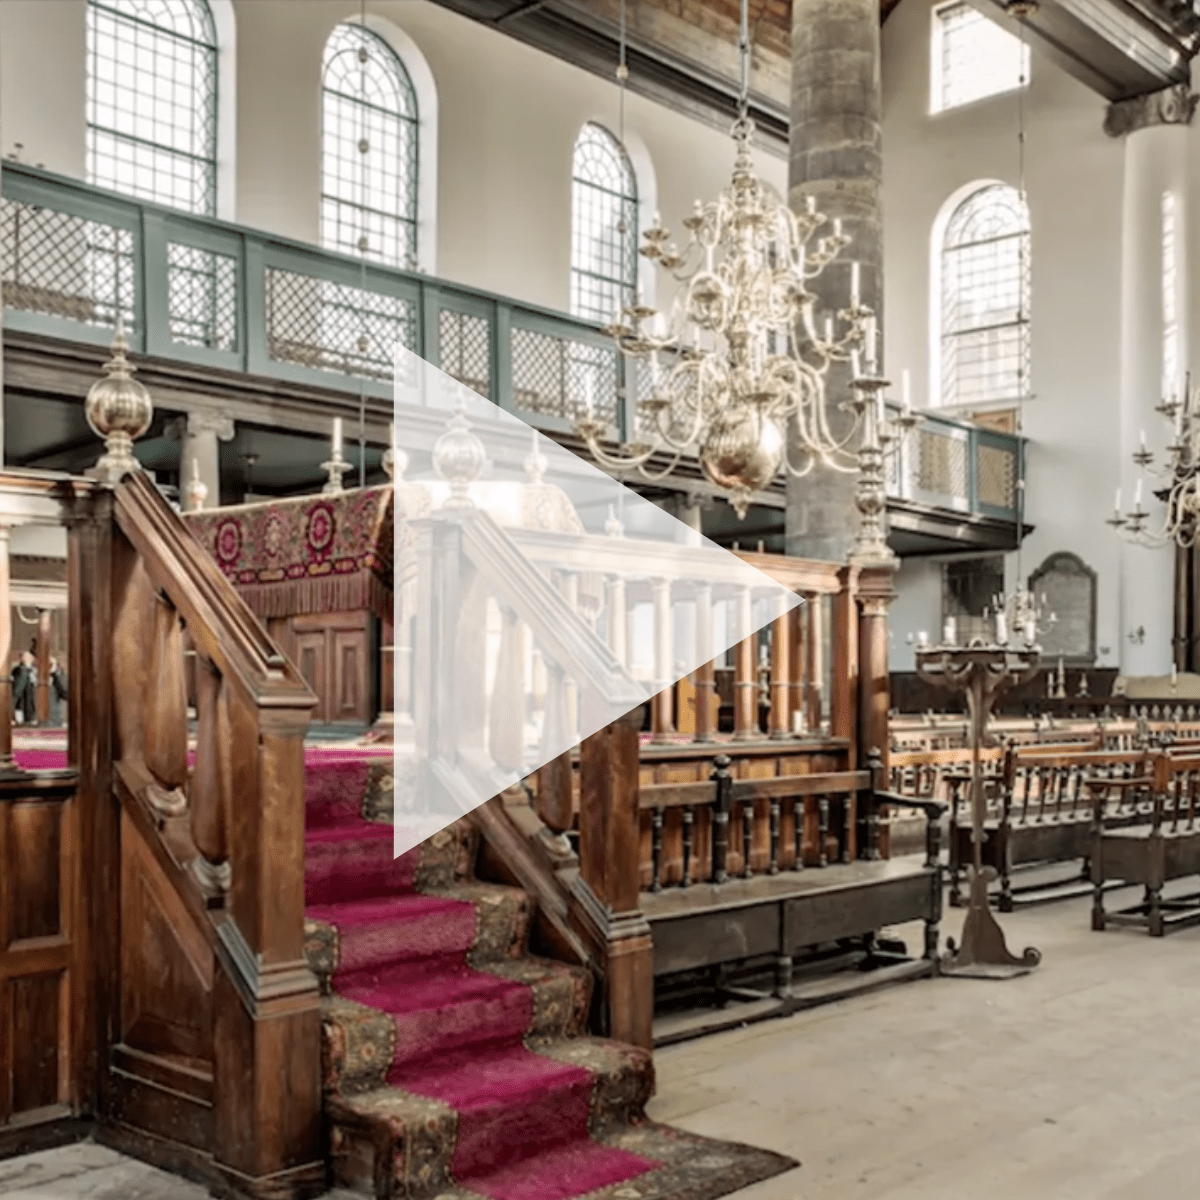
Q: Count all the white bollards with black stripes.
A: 0